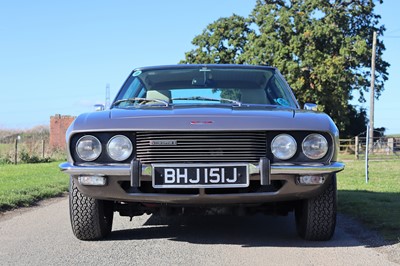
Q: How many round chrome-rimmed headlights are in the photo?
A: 4